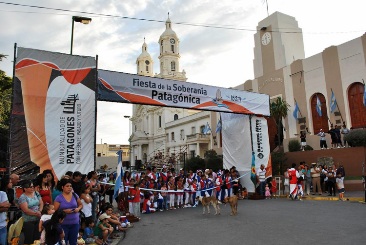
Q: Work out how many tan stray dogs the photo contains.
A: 2